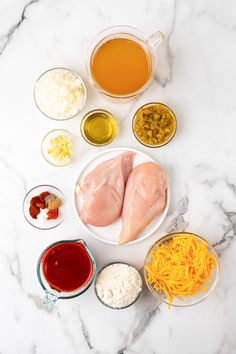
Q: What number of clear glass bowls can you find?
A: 7